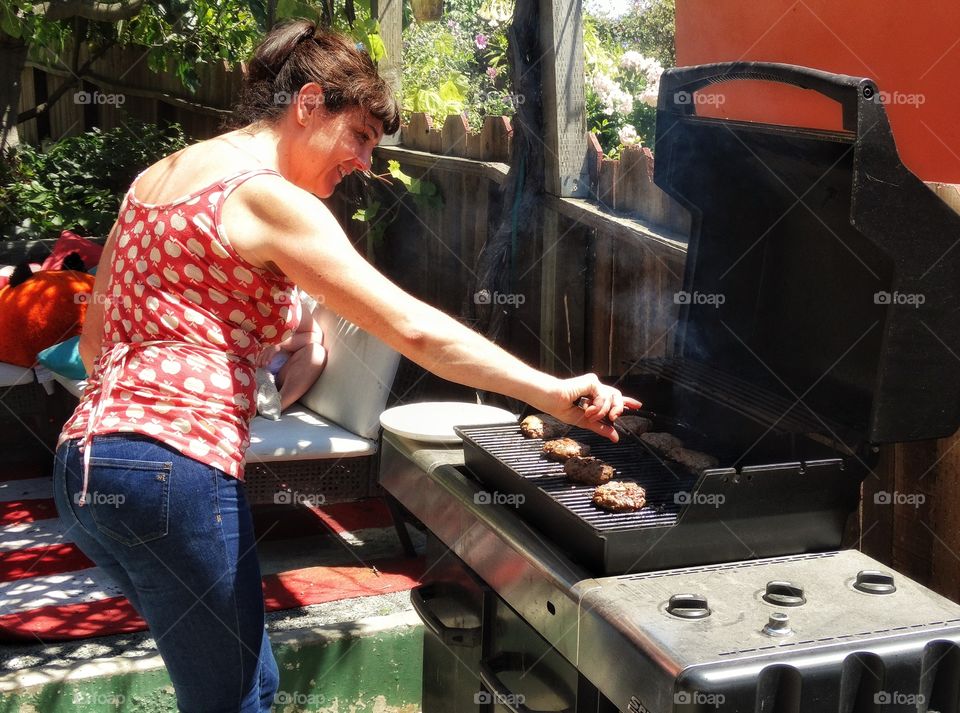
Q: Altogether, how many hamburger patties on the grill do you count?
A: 7